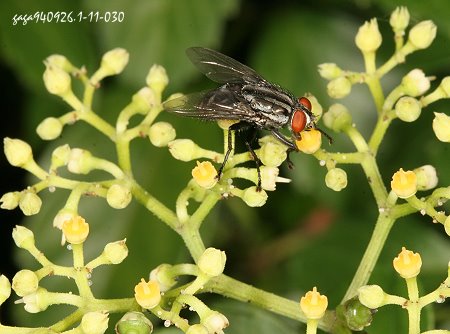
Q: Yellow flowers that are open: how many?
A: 7